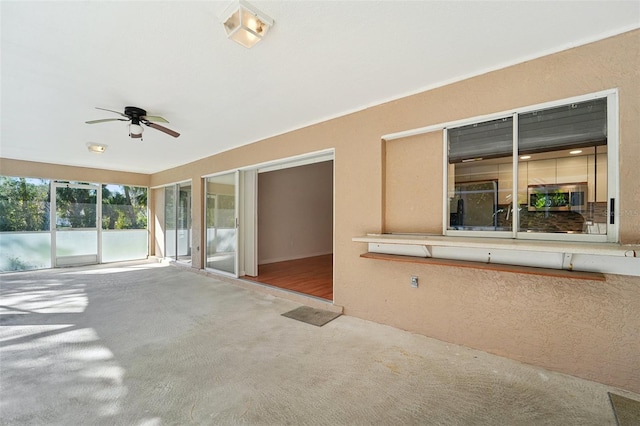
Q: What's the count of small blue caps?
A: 0